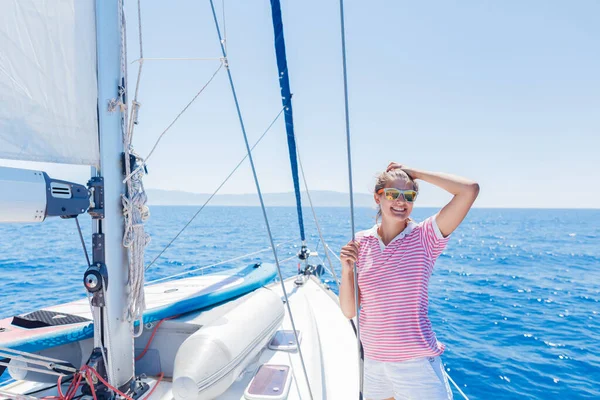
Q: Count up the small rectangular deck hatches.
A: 2